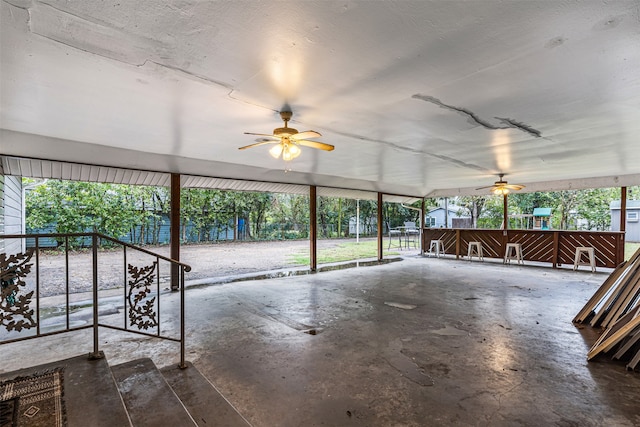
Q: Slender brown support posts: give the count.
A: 6